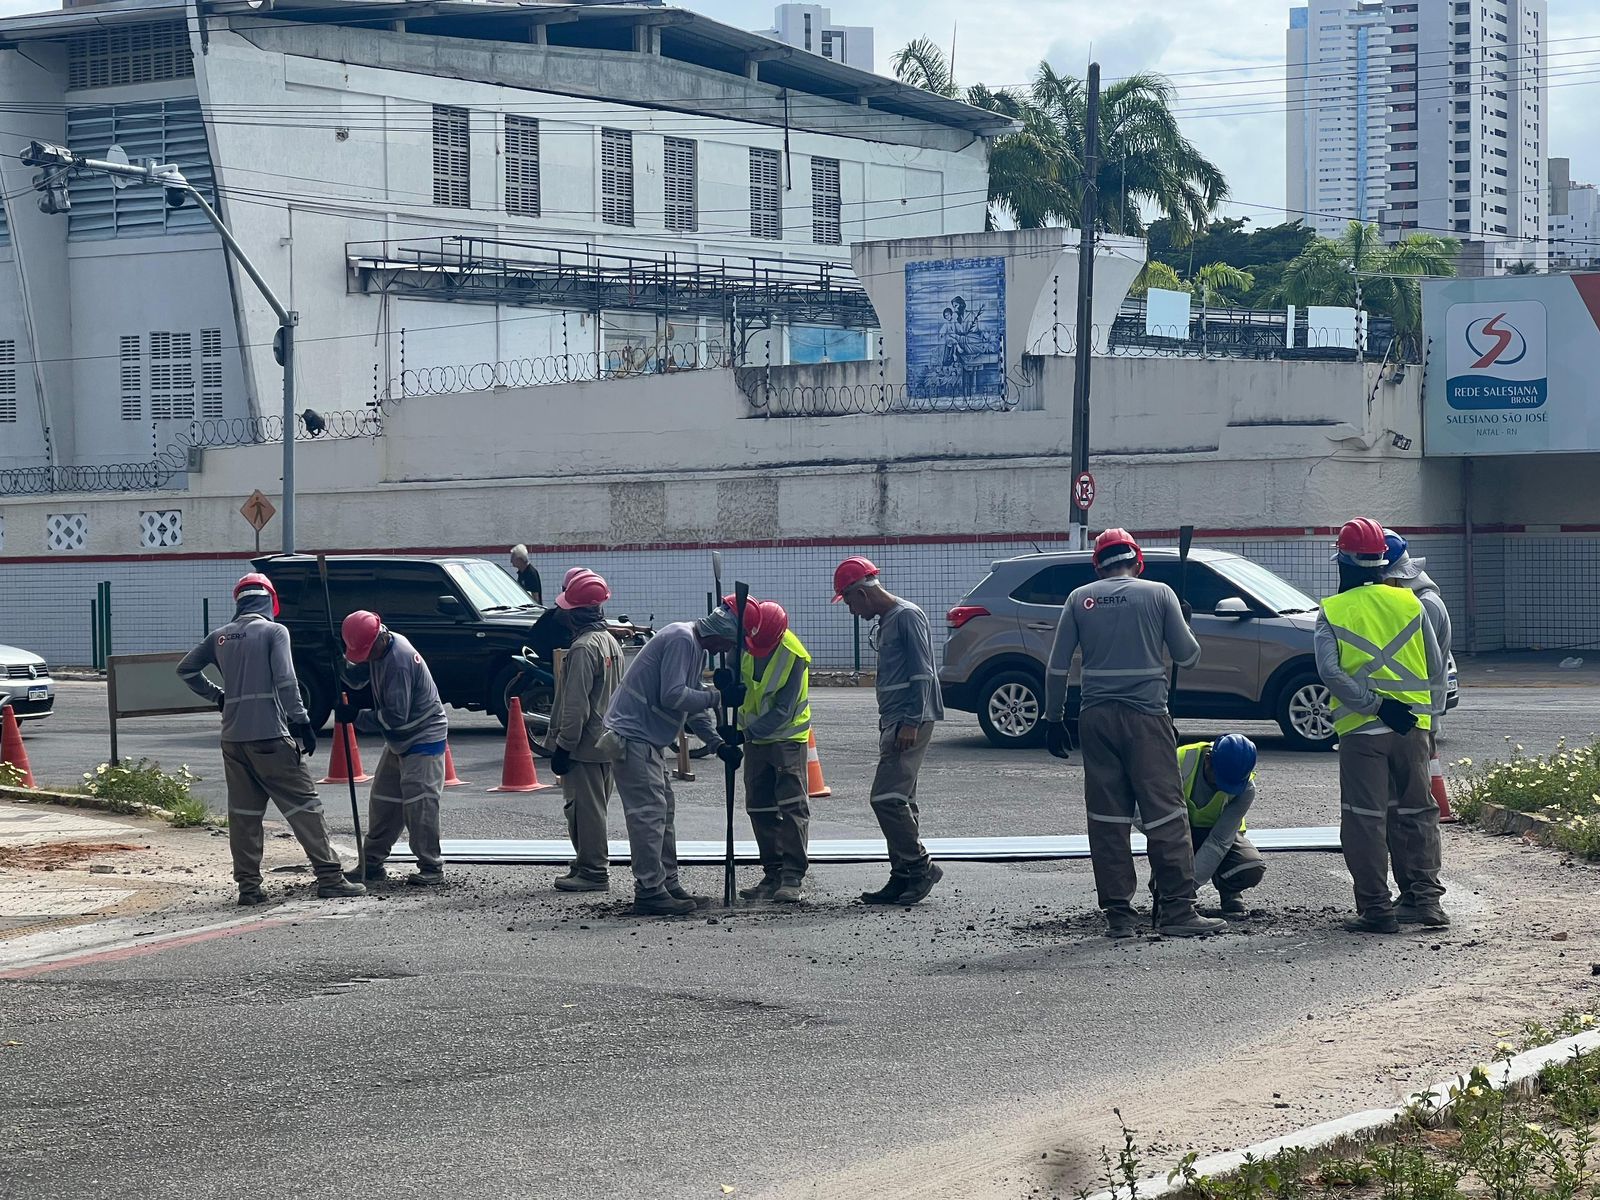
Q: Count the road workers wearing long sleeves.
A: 10